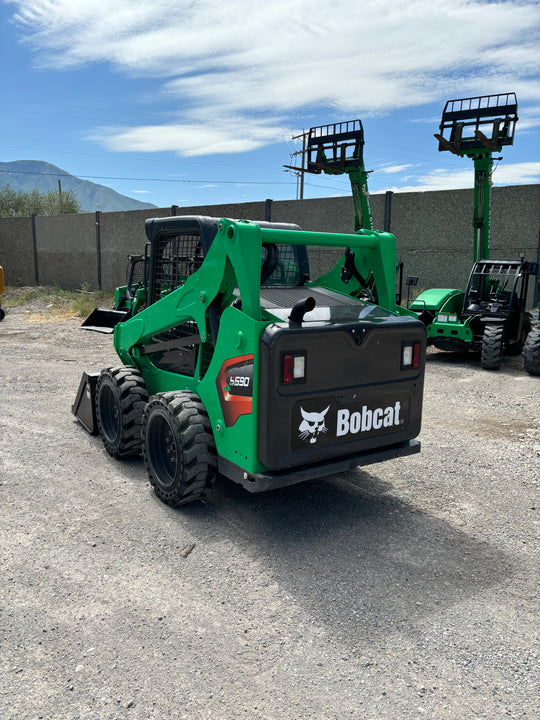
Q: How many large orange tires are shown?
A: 0